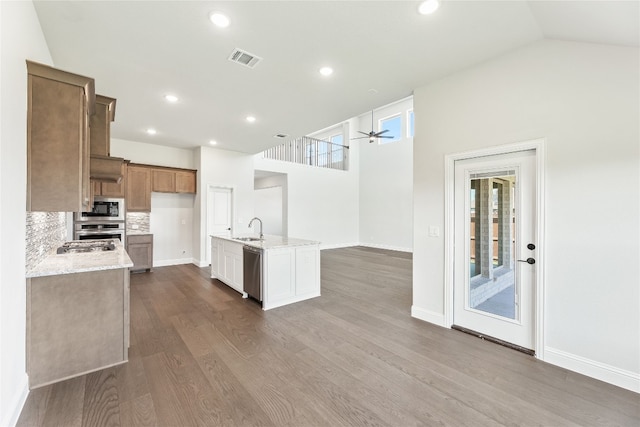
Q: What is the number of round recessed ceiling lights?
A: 7